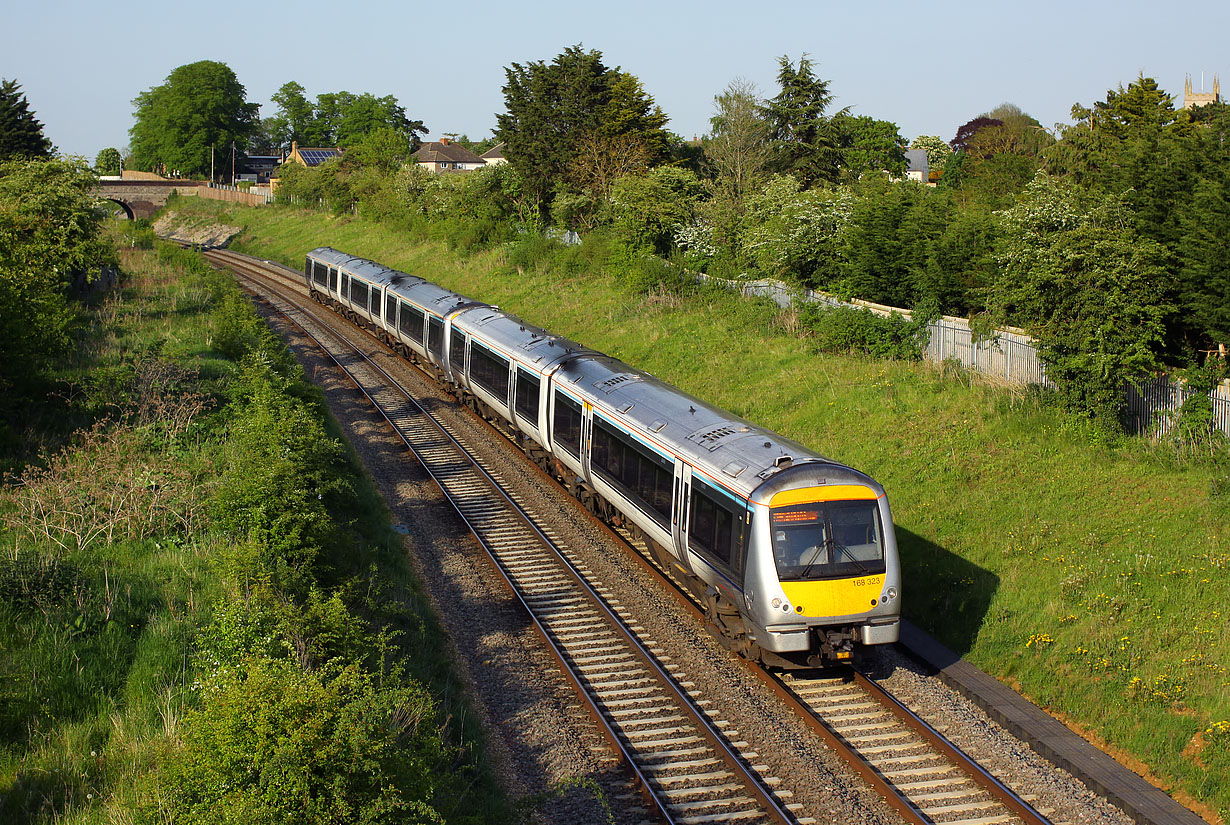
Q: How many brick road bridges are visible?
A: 1